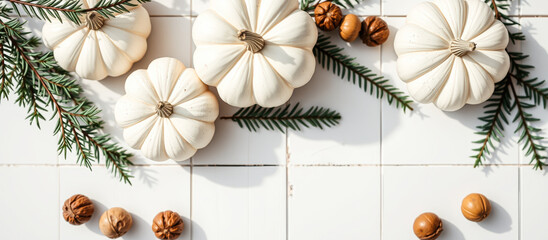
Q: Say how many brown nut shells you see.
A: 8